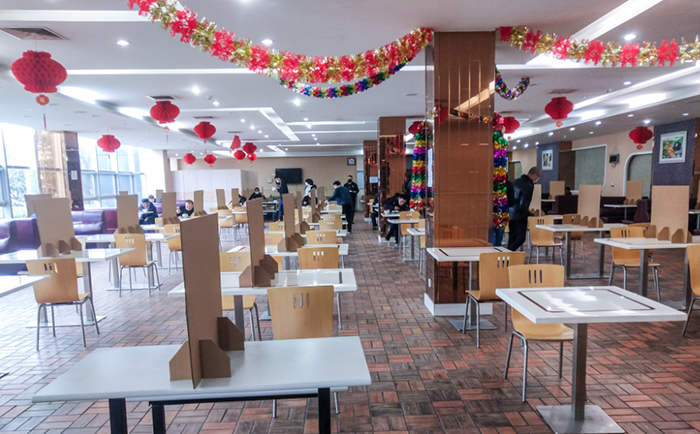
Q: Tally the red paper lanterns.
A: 14